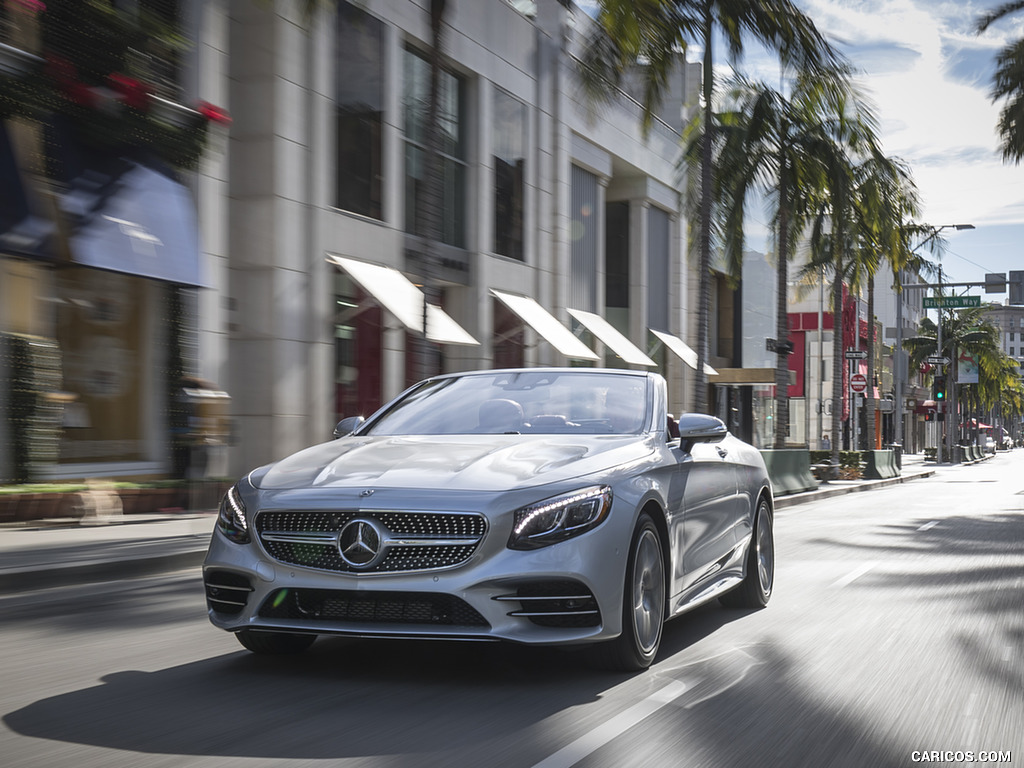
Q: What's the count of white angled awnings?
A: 4